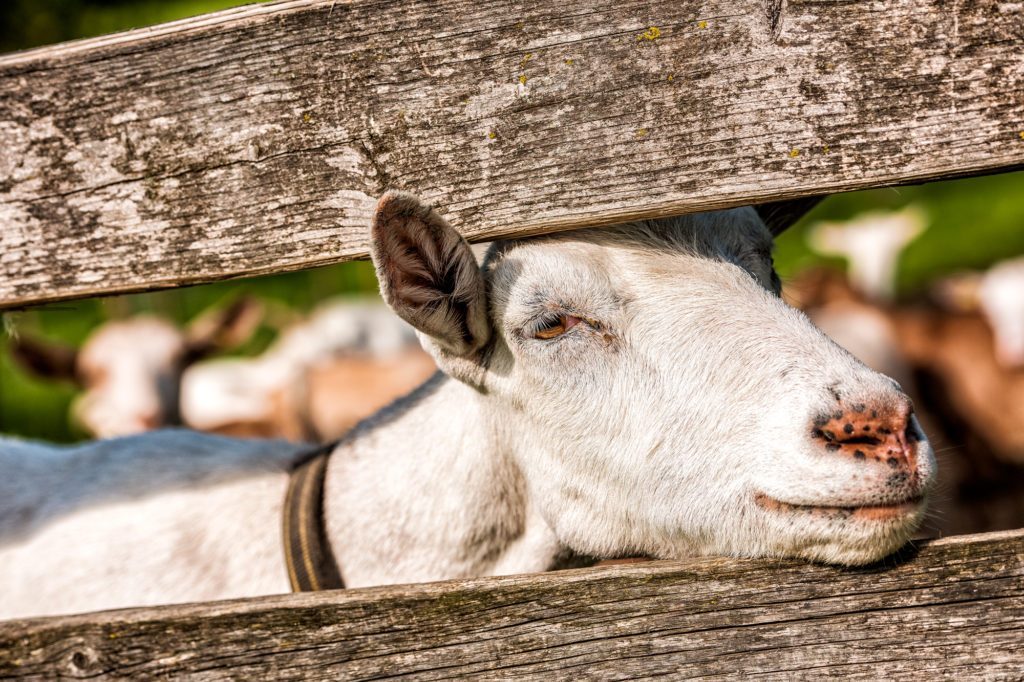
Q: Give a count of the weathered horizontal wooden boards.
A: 2